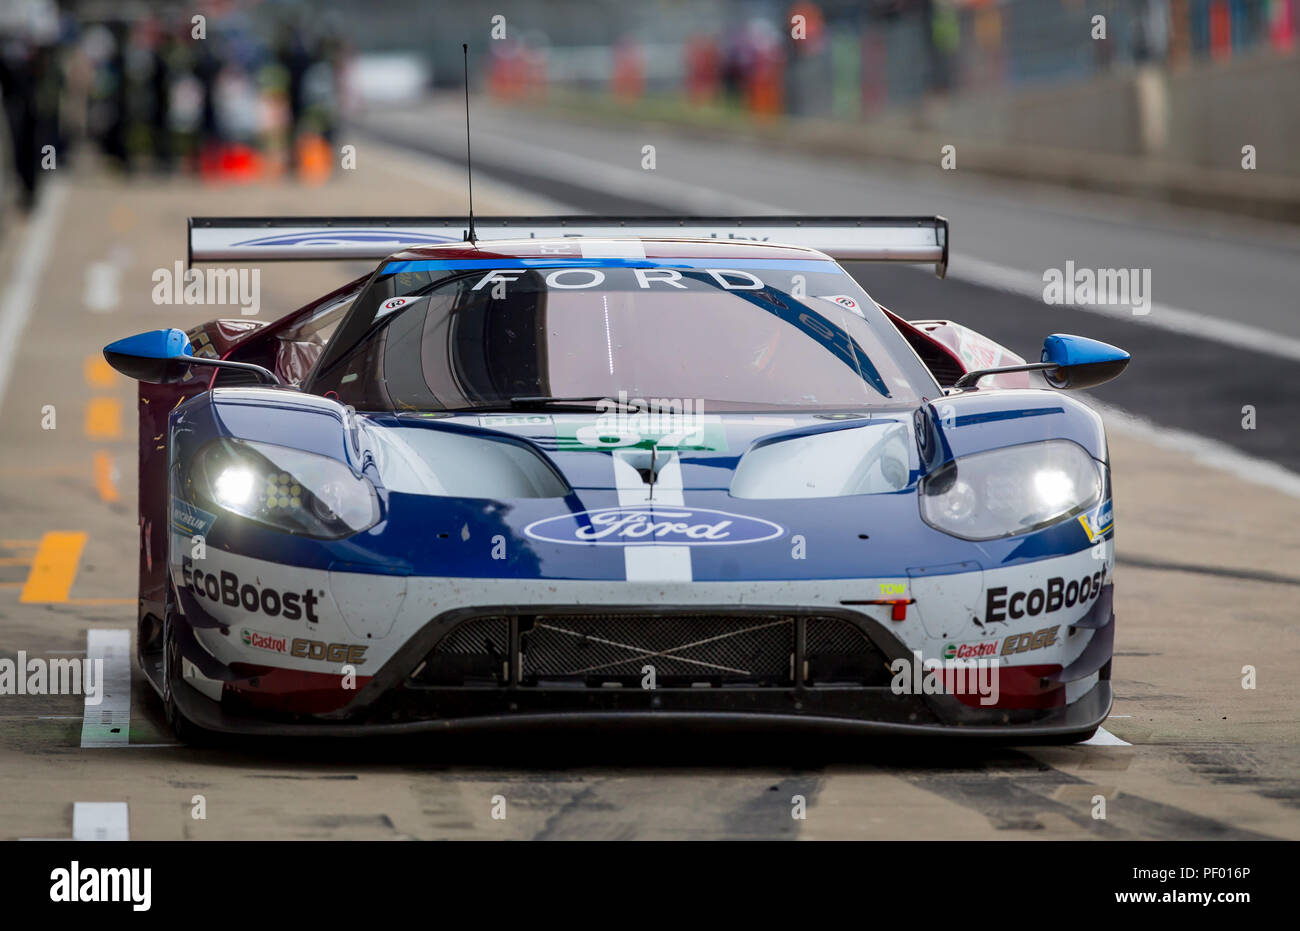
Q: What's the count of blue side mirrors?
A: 2